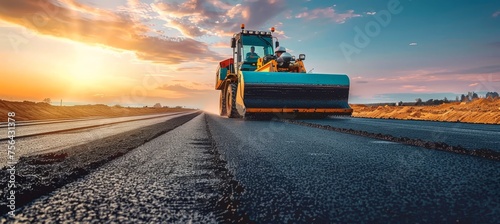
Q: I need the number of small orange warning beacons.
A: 2